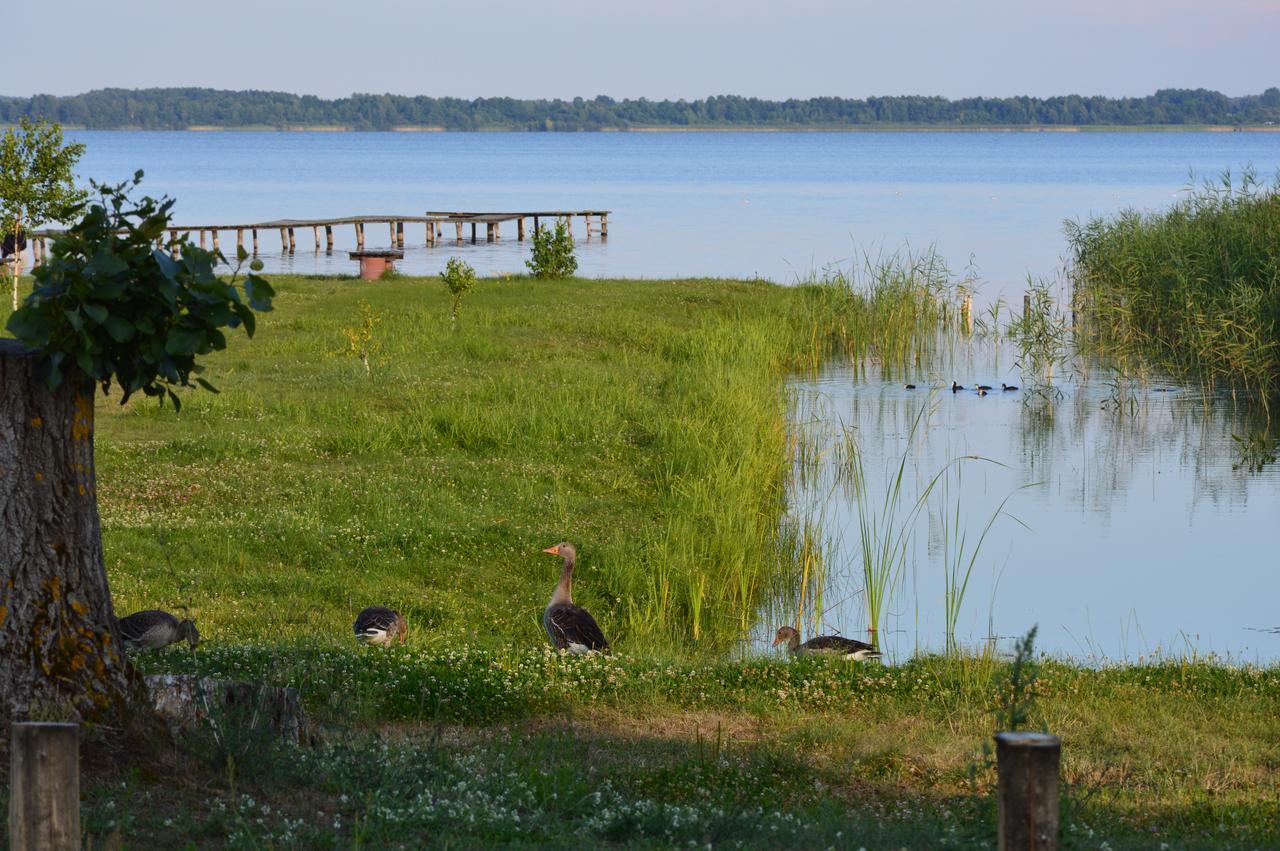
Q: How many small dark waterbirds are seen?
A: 5